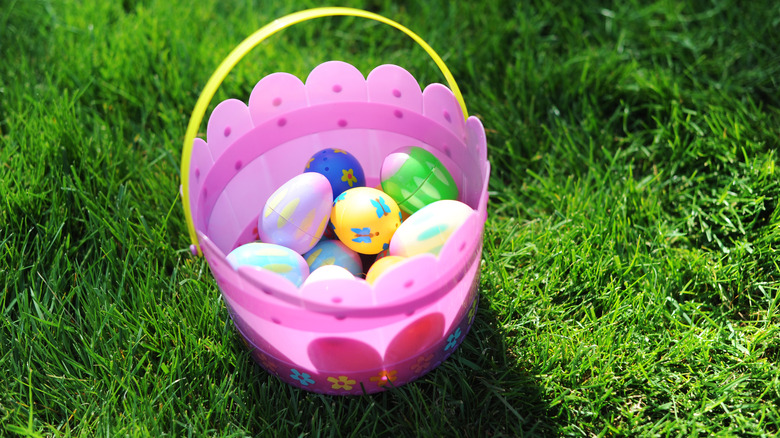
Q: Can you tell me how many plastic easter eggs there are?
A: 9